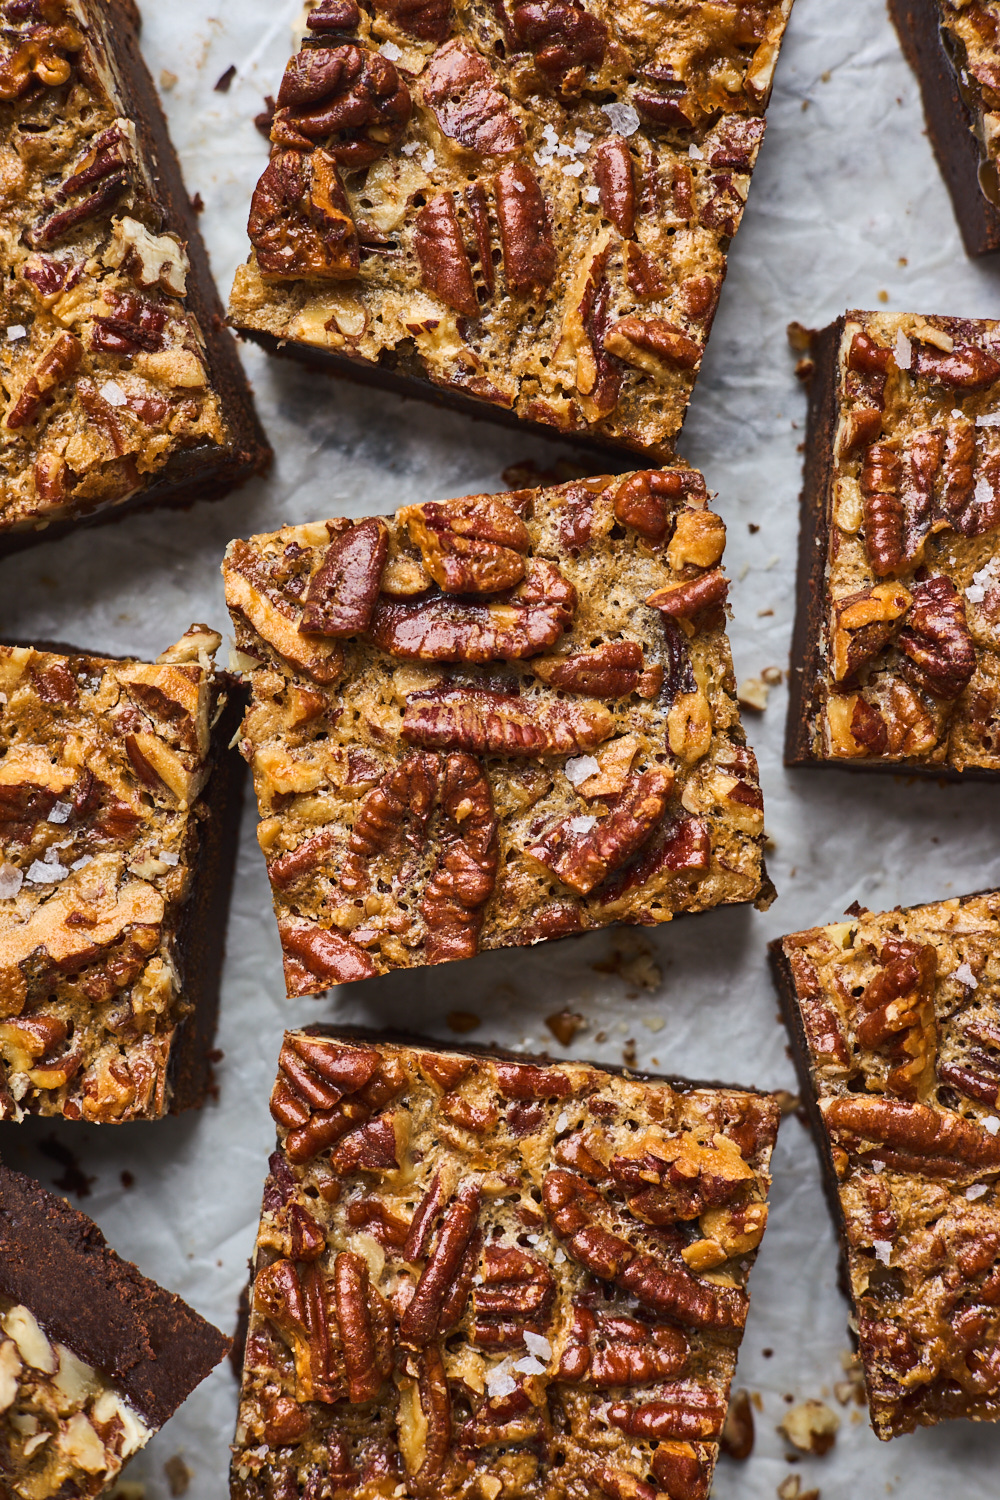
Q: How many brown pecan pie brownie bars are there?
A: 9